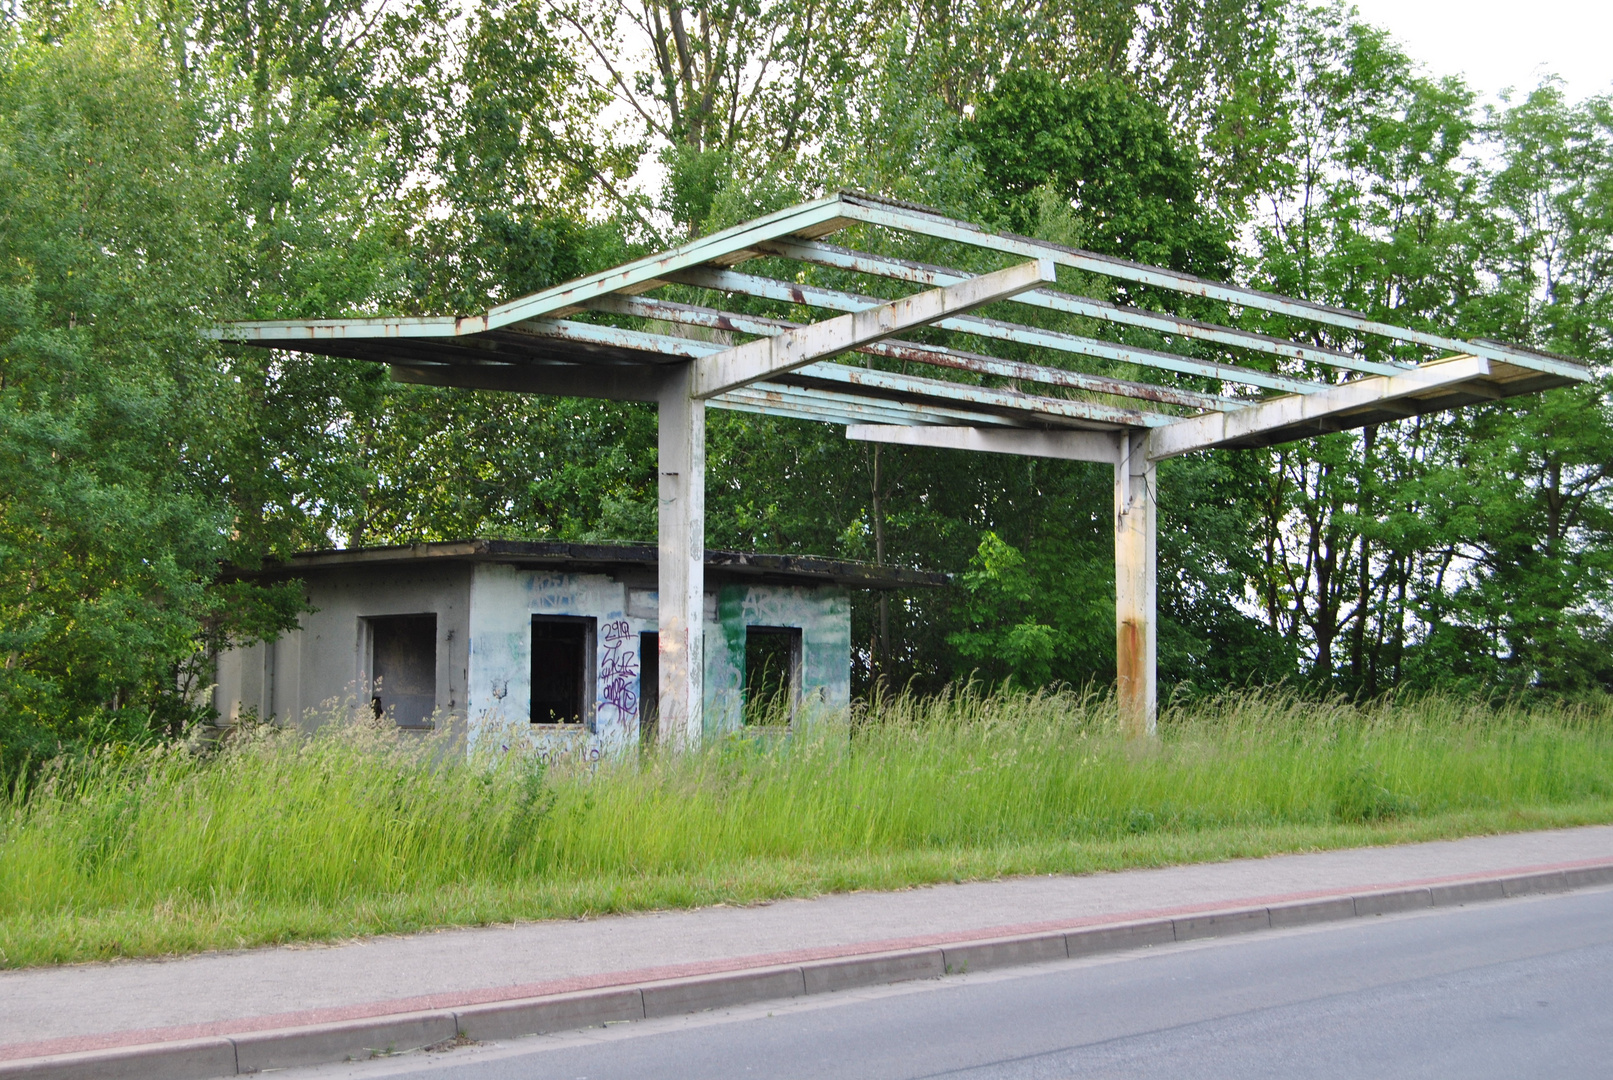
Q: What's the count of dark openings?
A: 4